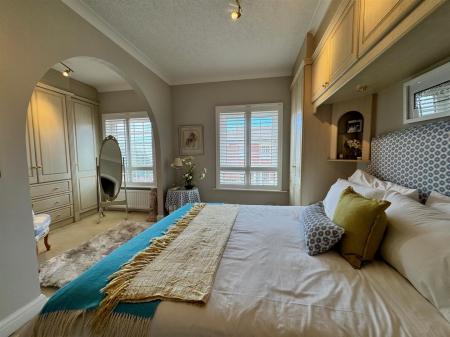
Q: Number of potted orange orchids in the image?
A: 0